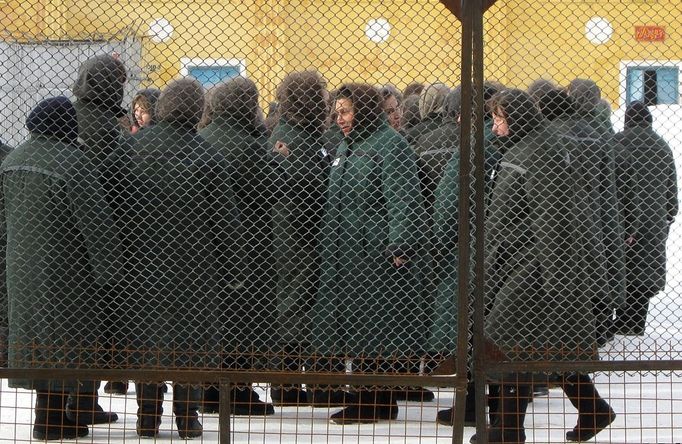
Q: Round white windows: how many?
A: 3